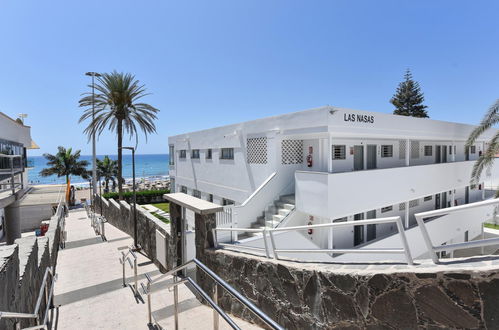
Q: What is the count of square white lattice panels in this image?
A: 2